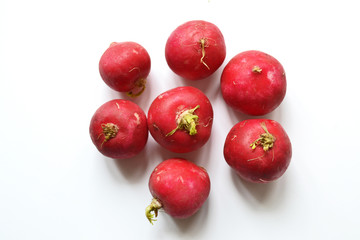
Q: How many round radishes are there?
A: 7